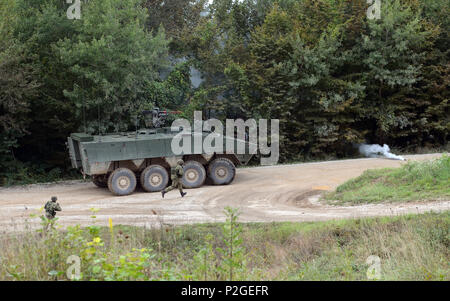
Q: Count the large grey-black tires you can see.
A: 4